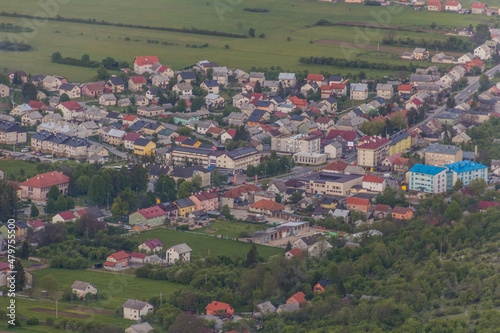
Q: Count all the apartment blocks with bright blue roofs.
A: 2